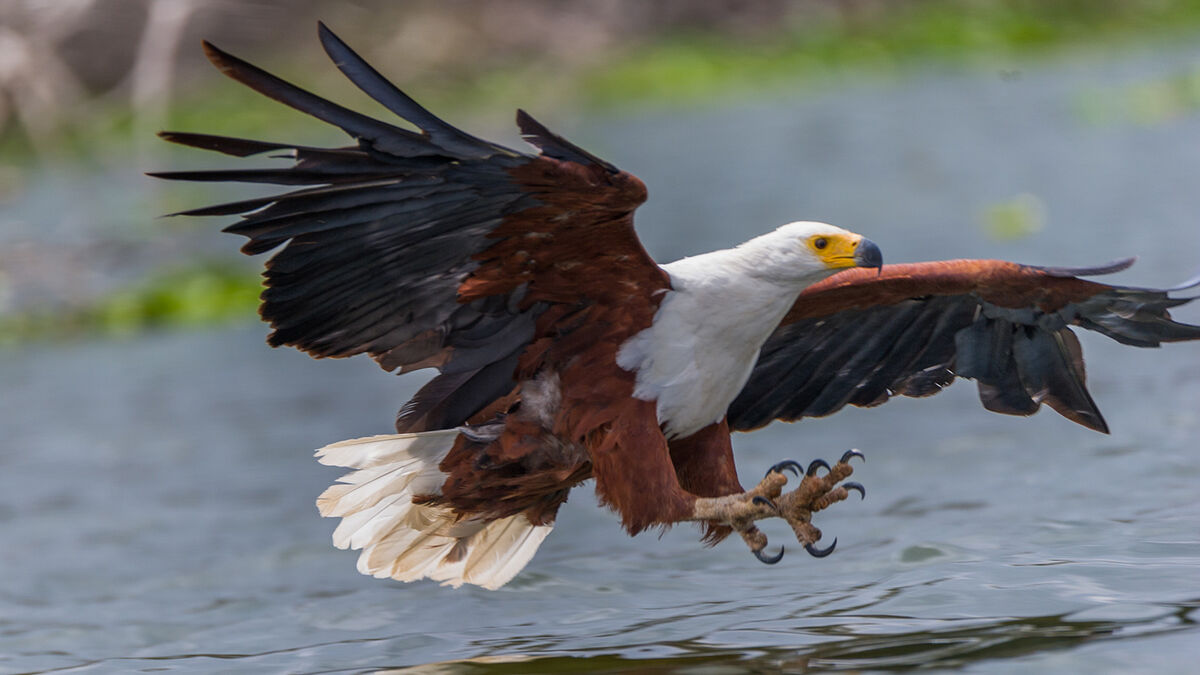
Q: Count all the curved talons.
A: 8